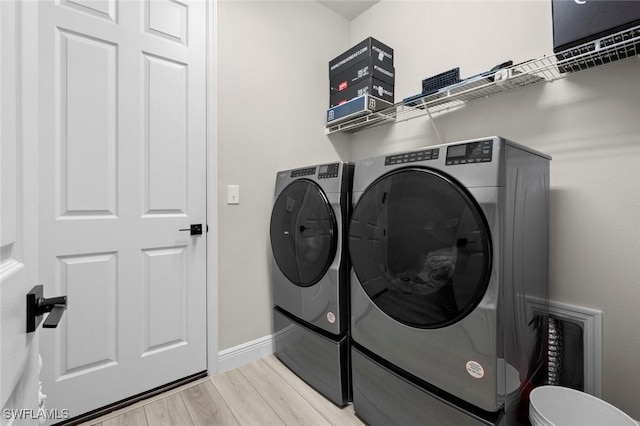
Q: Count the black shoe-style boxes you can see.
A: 3